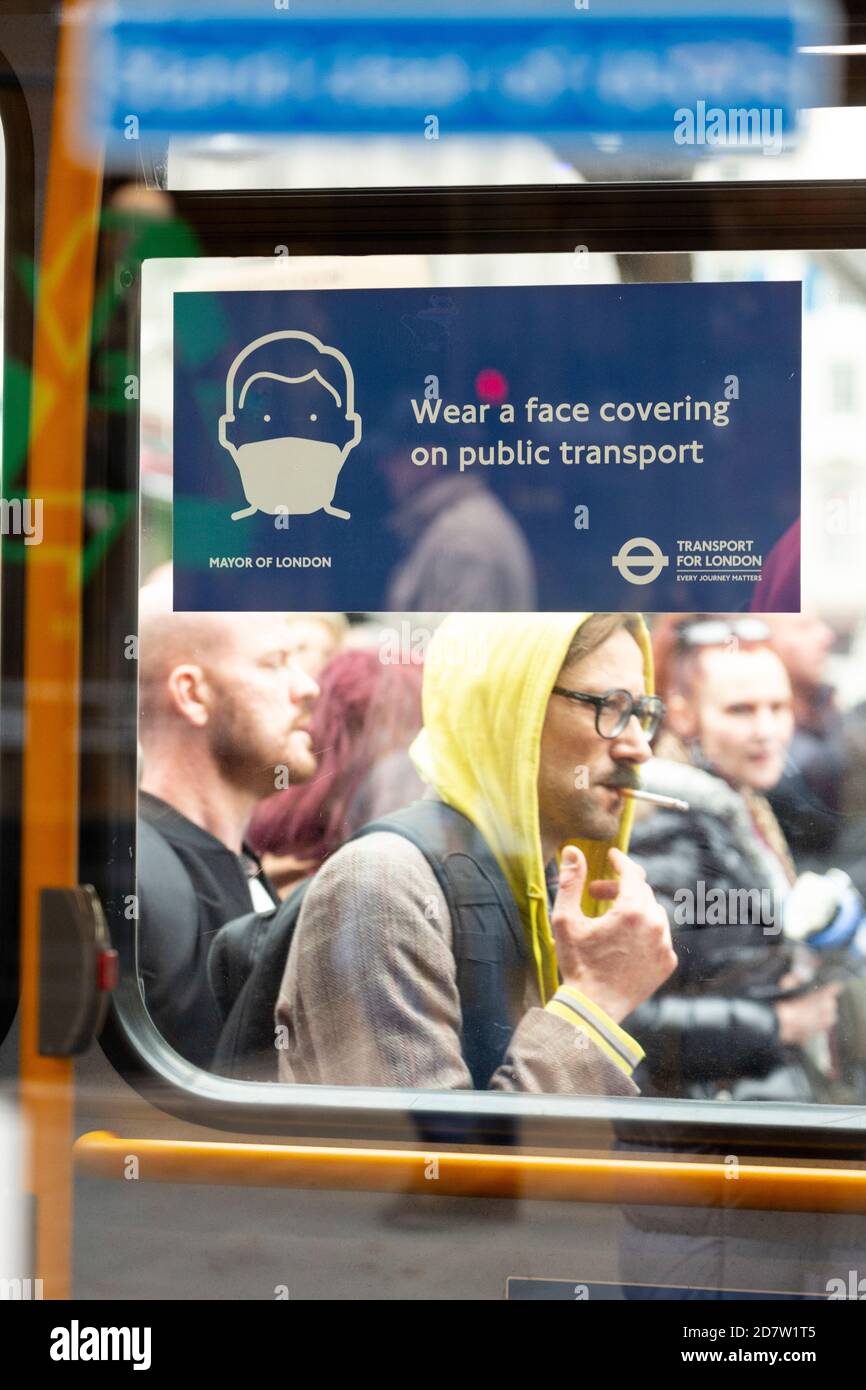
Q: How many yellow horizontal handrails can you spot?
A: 1